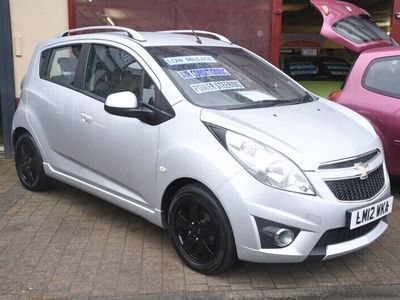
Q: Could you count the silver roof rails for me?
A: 2